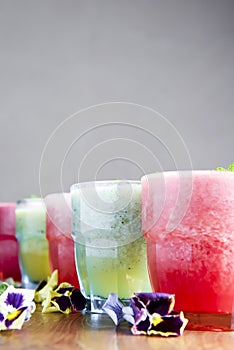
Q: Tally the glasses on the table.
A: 5